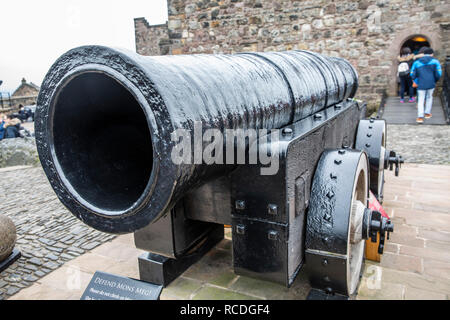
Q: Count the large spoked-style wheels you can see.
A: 2